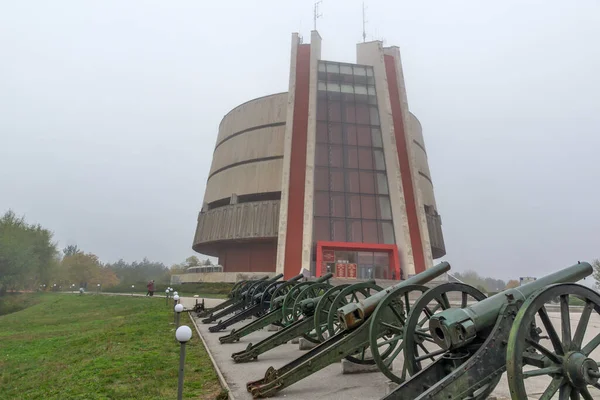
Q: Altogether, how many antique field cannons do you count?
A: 7